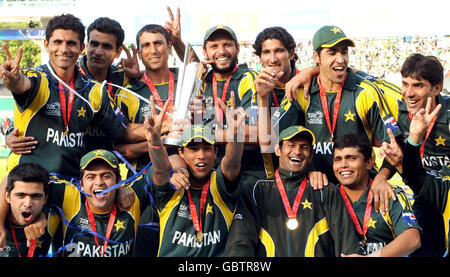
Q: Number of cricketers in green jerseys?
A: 12